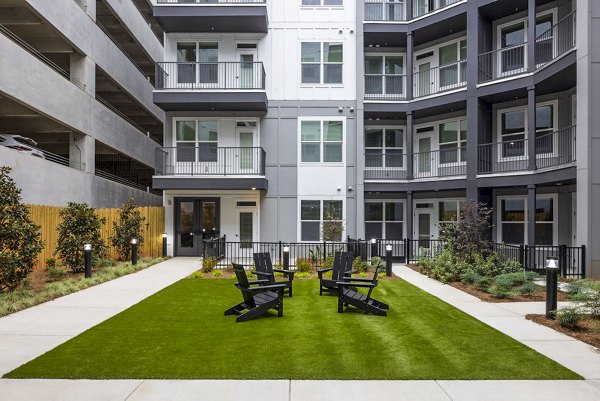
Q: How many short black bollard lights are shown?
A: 7